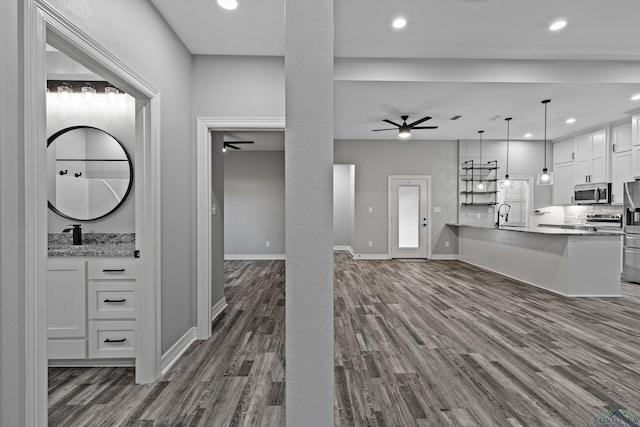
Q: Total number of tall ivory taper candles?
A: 0